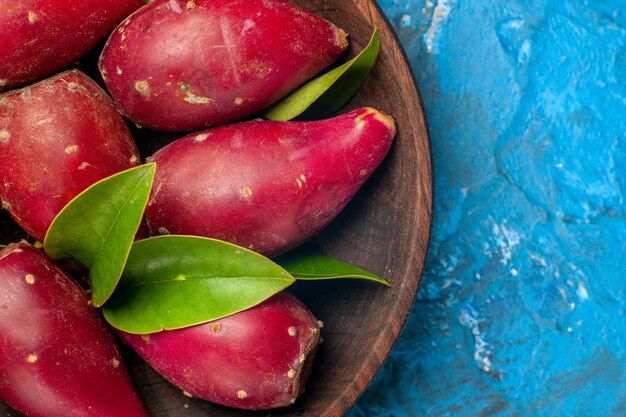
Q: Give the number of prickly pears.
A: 6